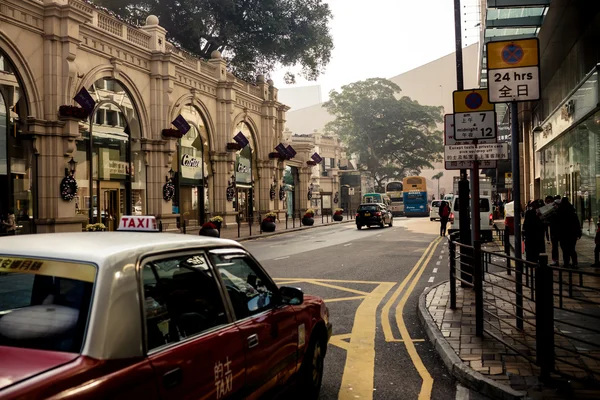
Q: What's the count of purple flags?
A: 6